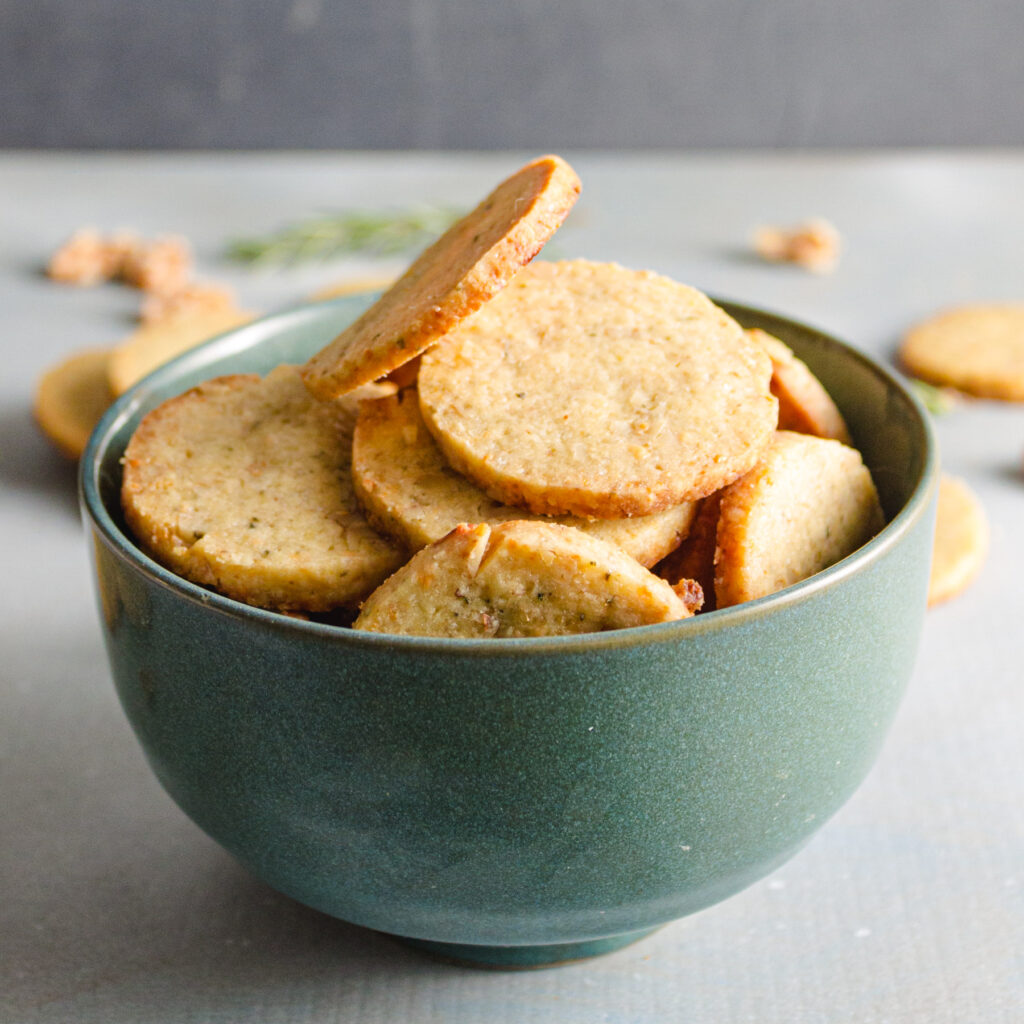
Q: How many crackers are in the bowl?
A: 7